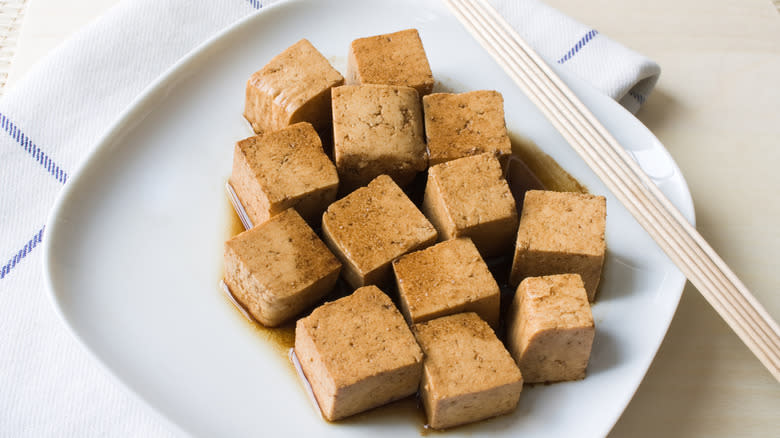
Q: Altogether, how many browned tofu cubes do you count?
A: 13